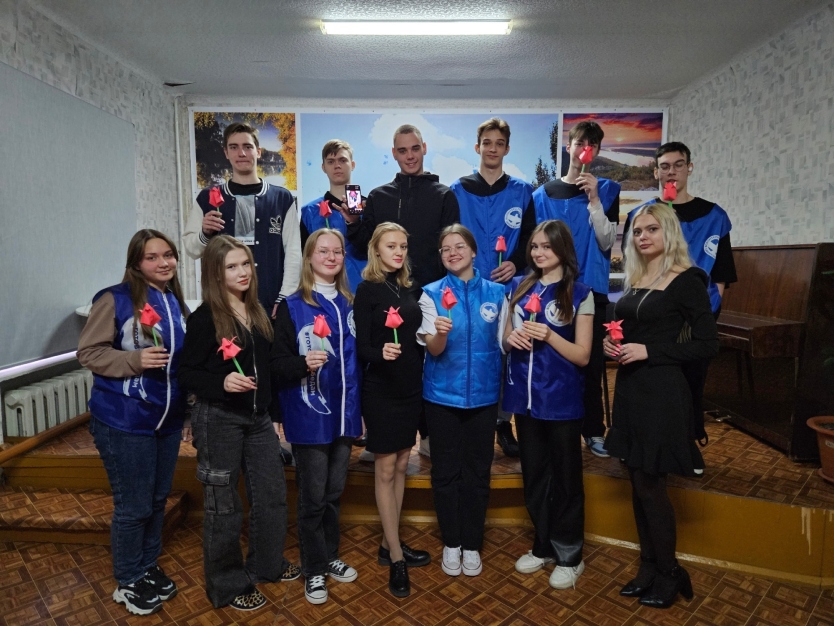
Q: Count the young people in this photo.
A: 13